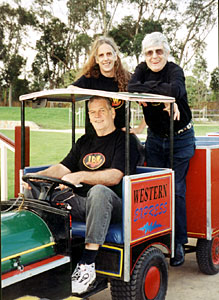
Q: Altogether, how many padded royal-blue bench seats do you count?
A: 1